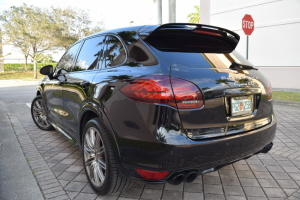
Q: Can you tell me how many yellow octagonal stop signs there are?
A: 0